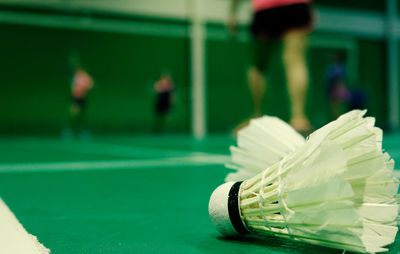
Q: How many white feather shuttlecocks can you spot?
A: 2